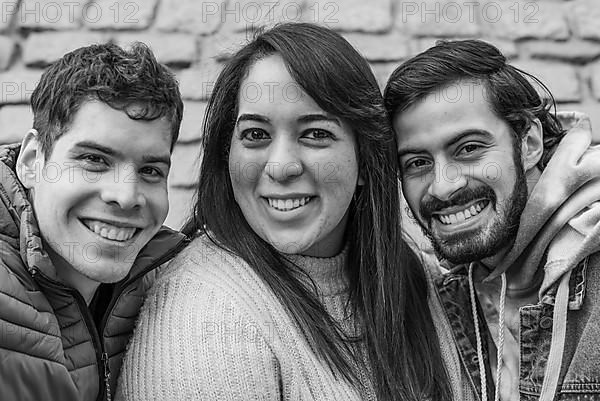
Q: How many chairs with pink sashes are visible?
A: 0